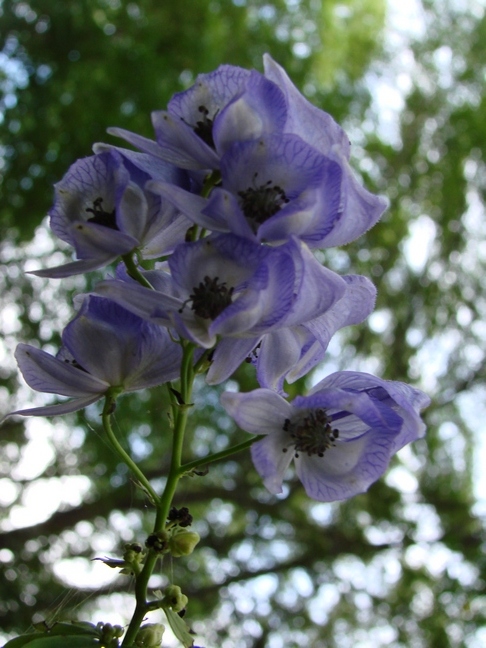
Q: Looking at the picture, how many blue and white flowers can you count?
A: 7